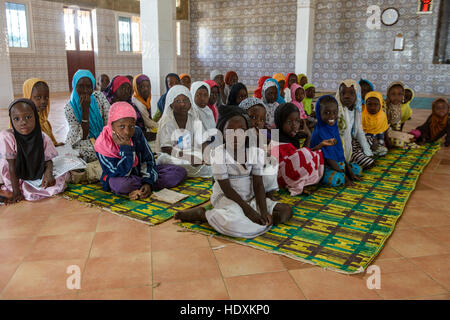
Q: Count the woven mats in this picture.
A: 2